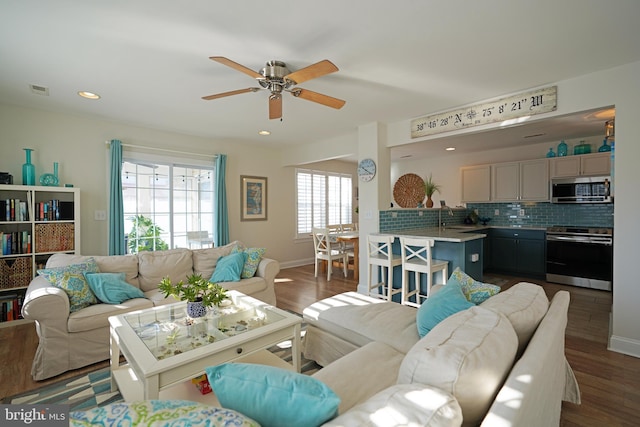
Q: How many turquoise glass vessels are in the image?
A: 6